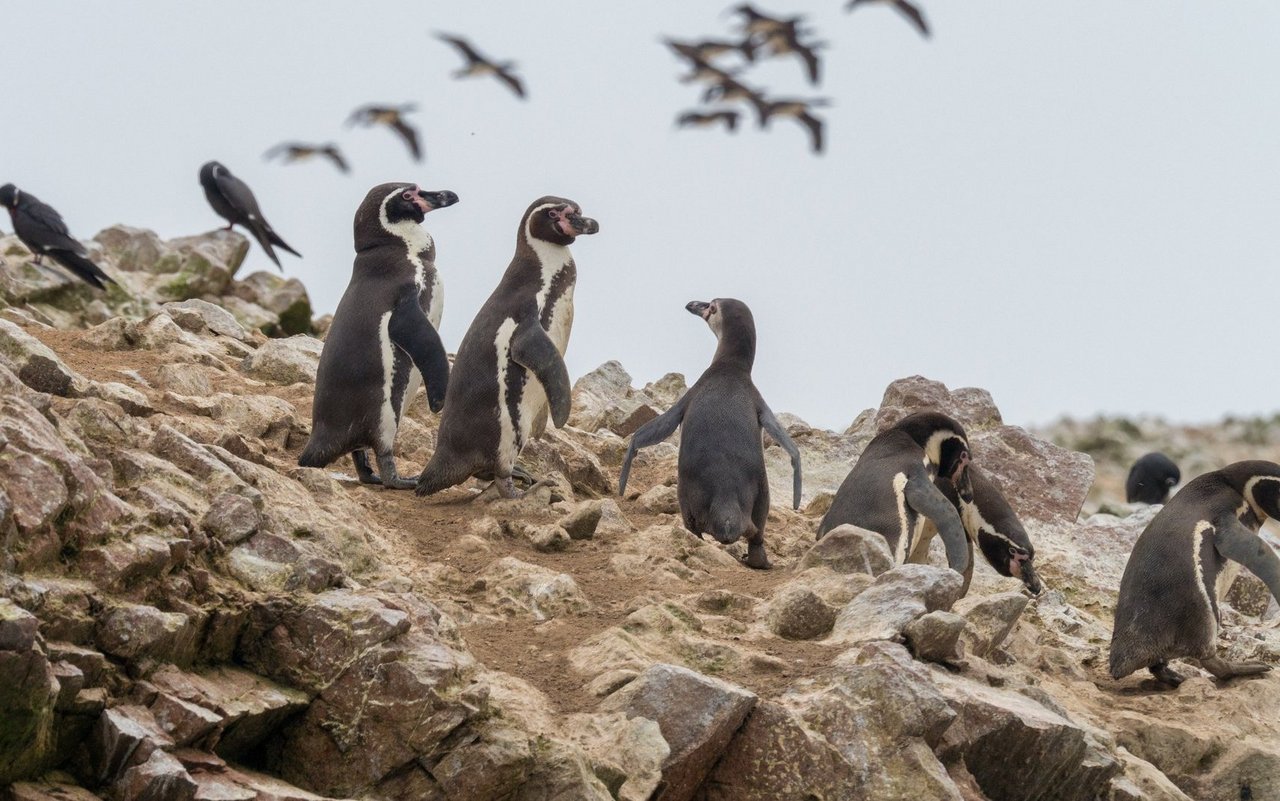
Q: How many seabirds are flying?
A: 11